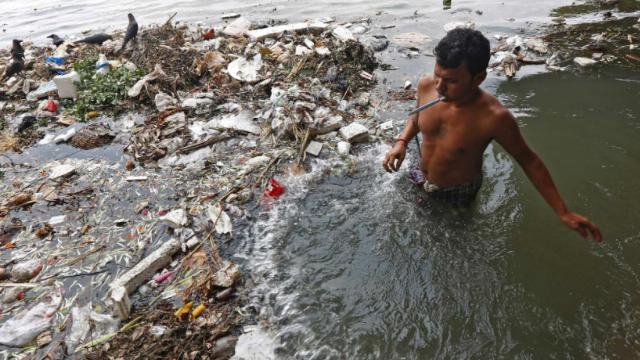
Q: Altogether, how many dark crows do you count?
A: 5